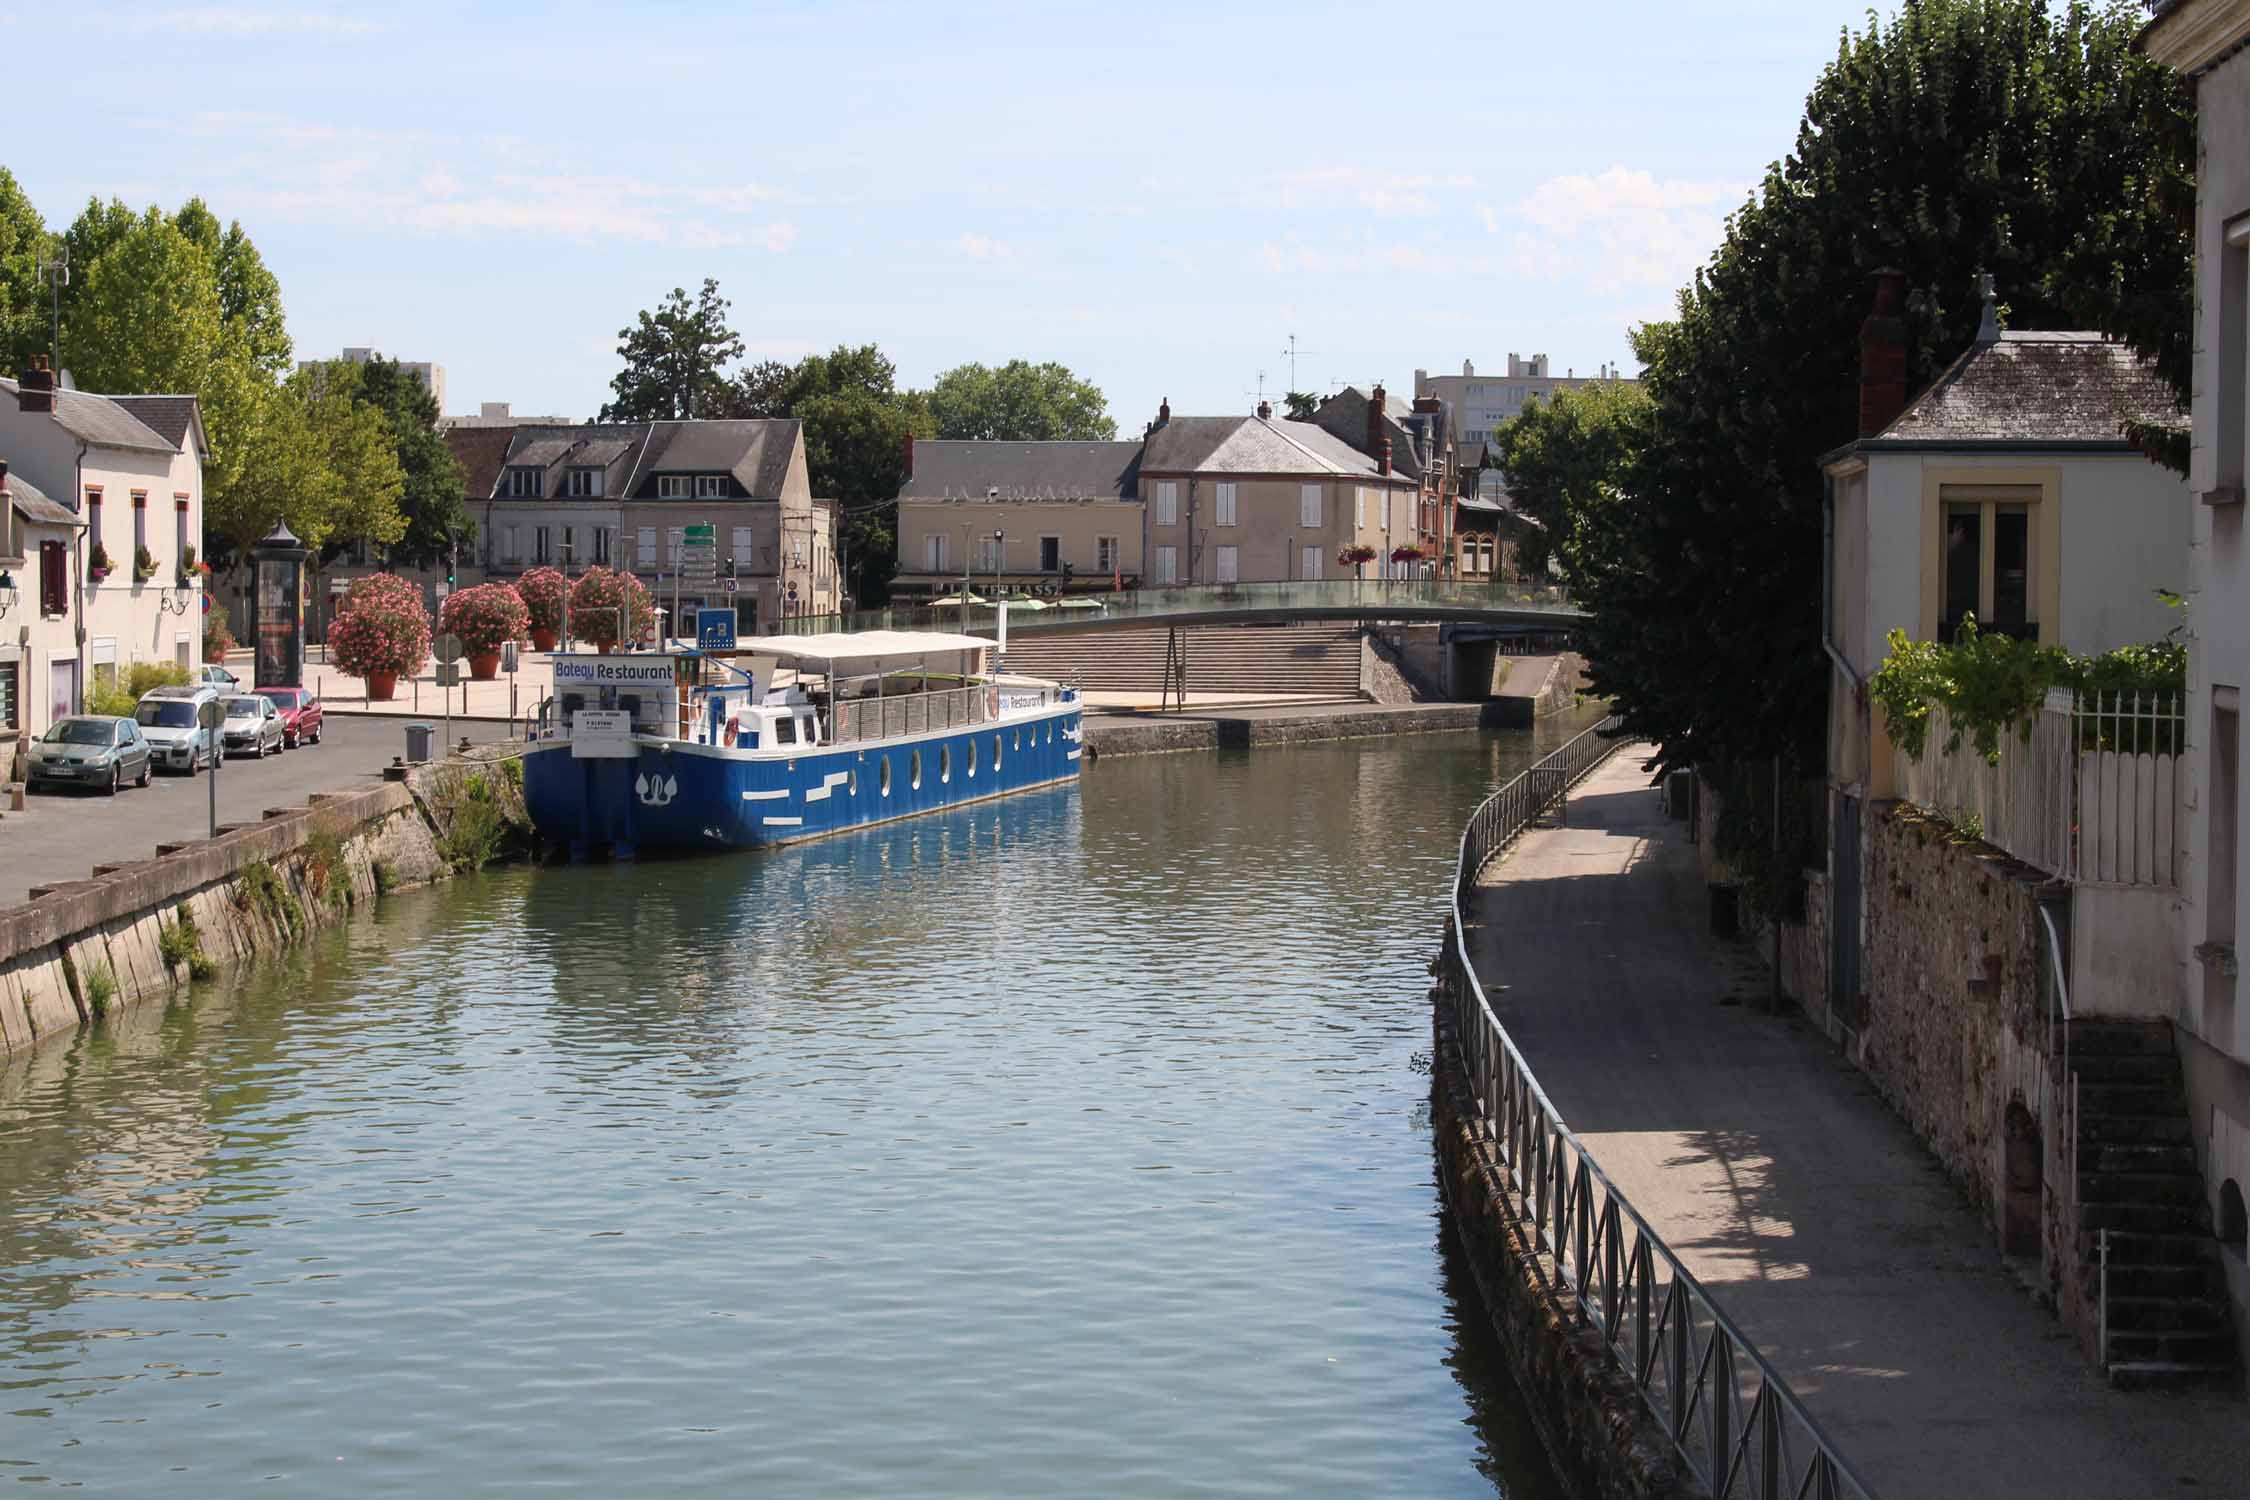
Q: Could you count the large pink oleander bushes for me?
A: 4